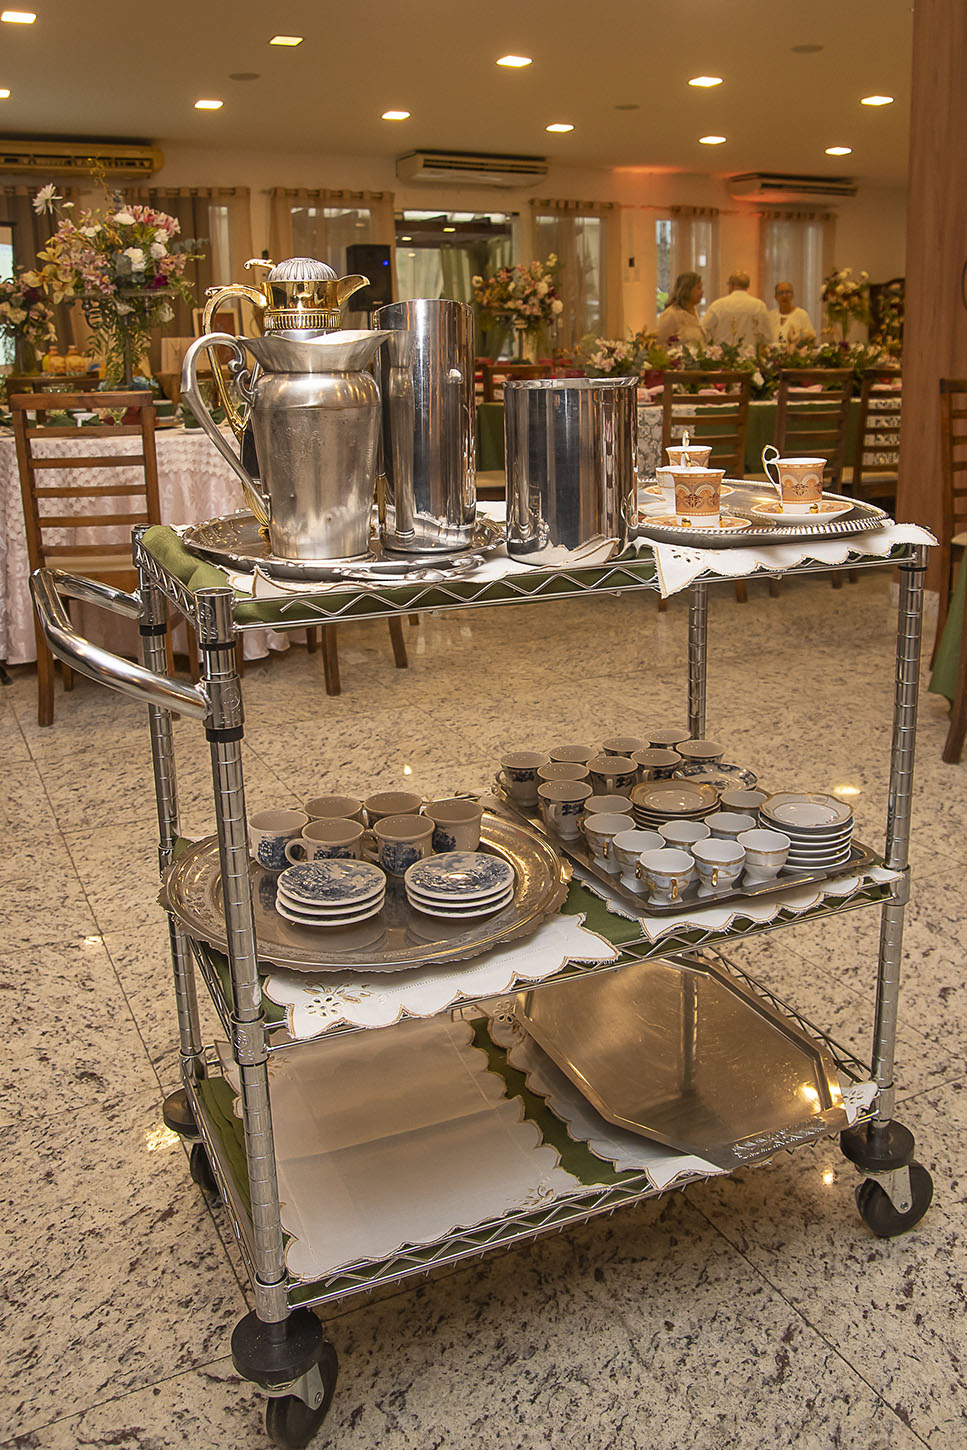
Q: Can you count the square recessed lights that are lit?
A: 11